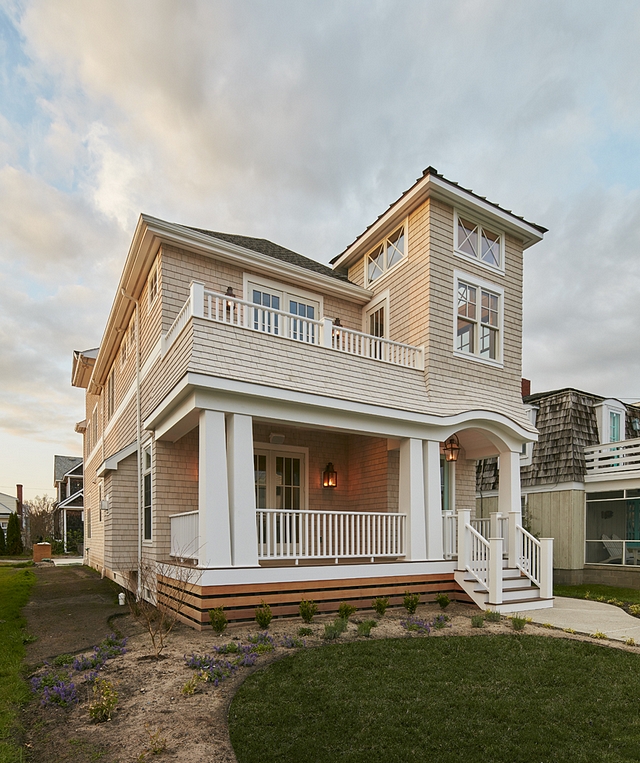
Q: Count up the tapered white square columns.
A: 5